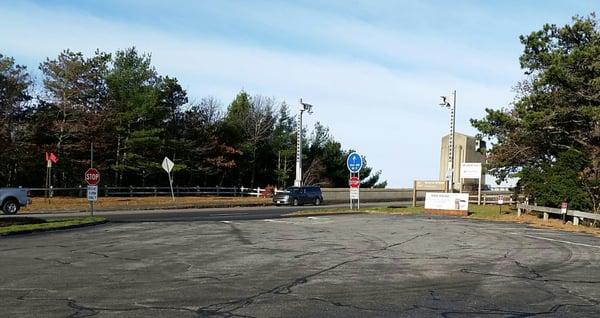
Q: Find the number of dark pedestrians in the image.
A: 0